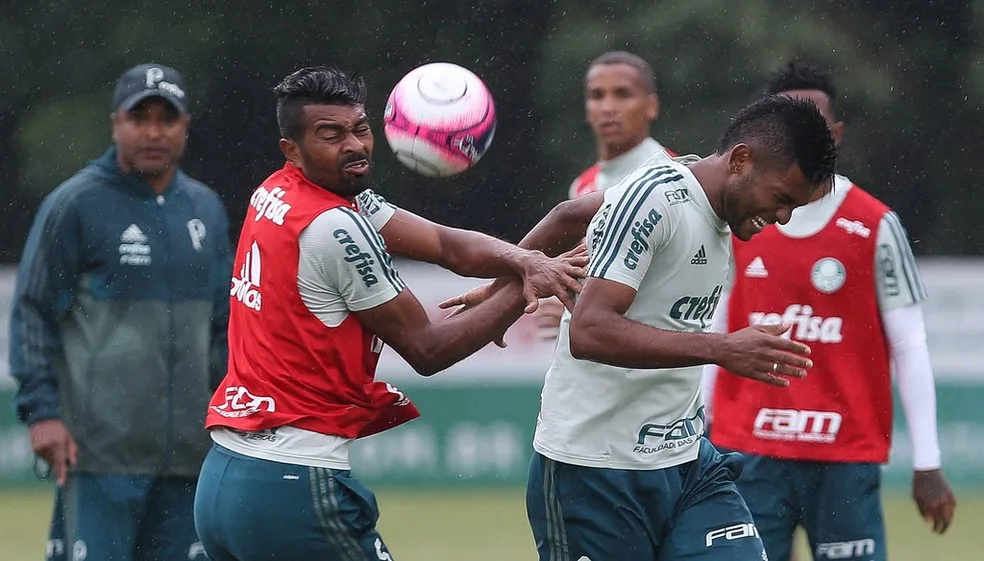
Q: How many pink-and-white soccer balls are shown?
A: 1